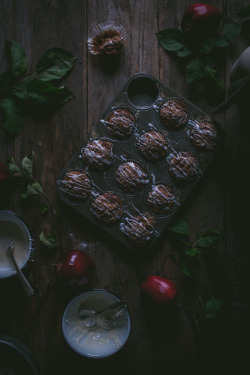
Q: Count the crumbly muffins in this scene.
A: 12